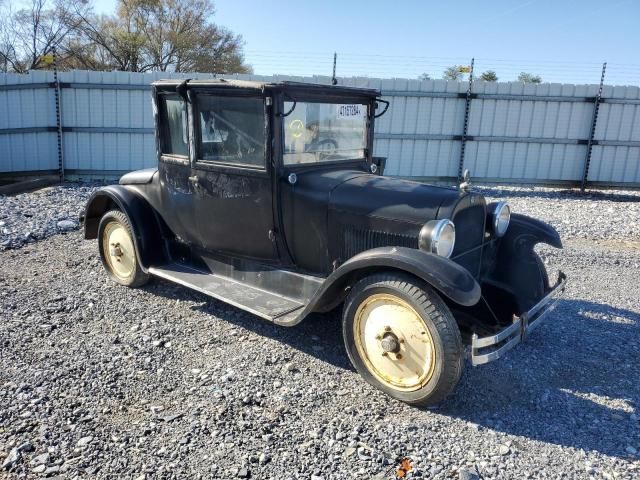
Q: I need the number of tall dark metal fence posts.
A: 4